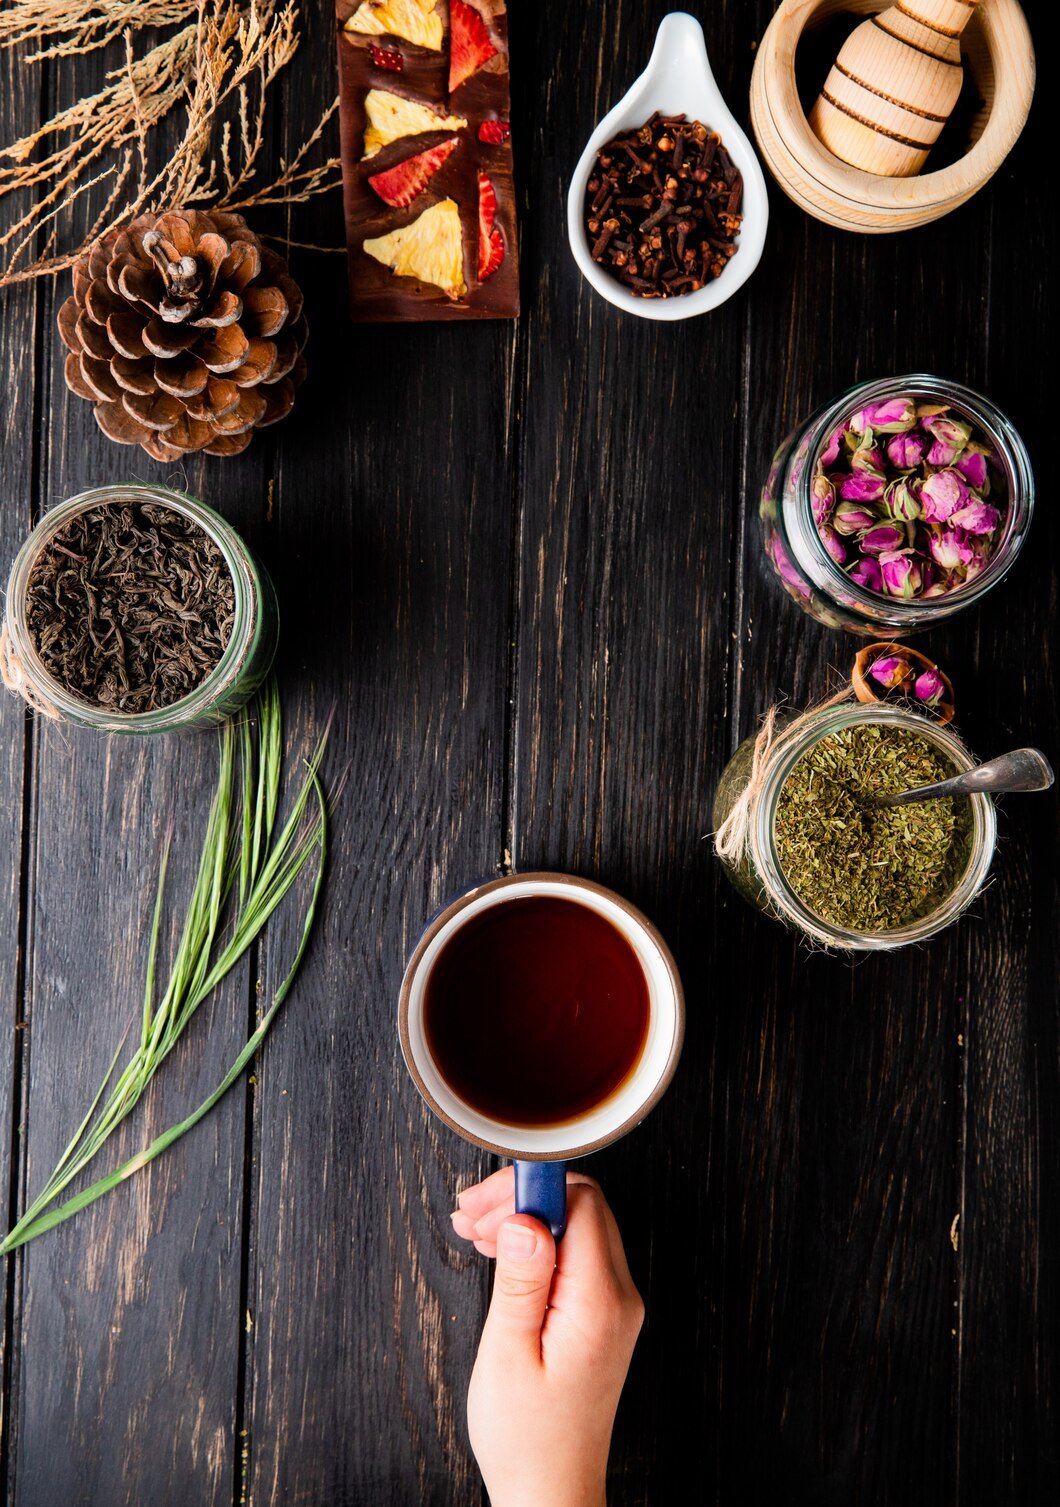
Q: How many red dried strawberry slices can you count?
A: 5